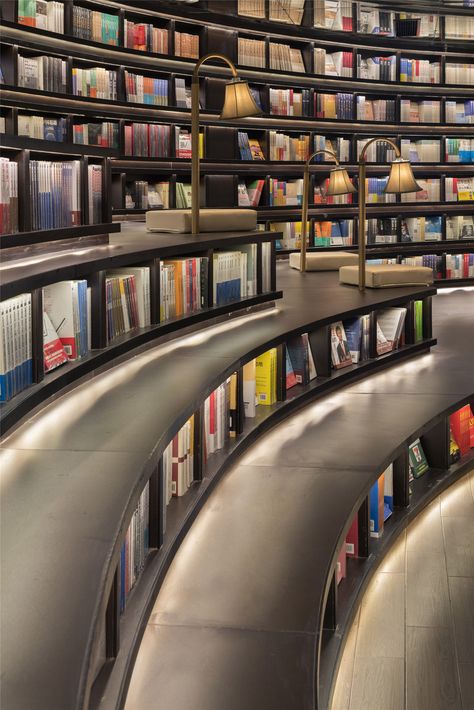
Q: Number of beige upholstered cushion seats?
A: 3